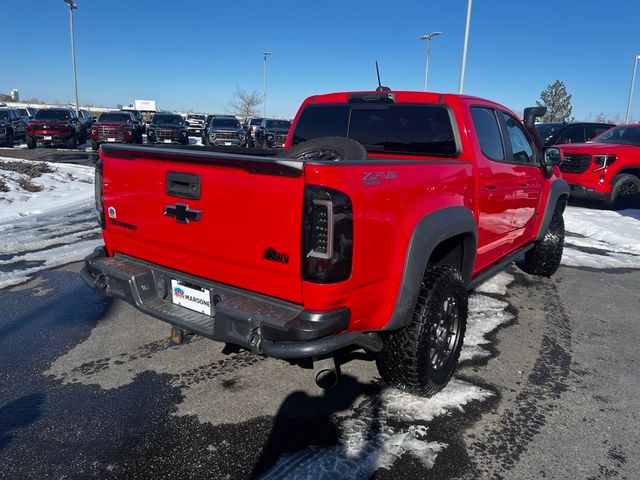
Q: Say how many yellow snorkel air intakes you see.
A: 0